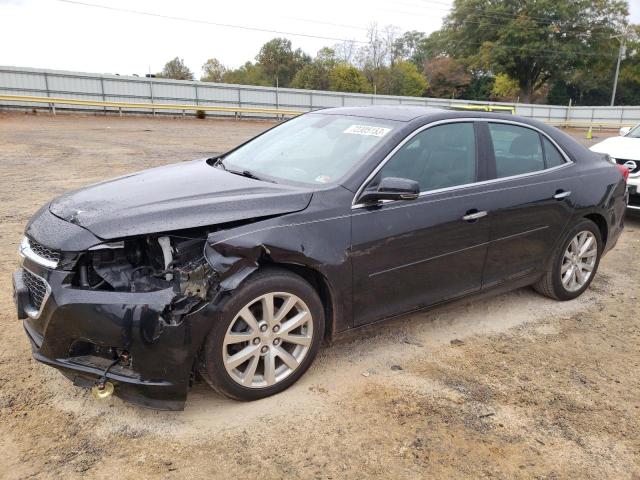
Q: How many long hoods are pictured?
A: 1